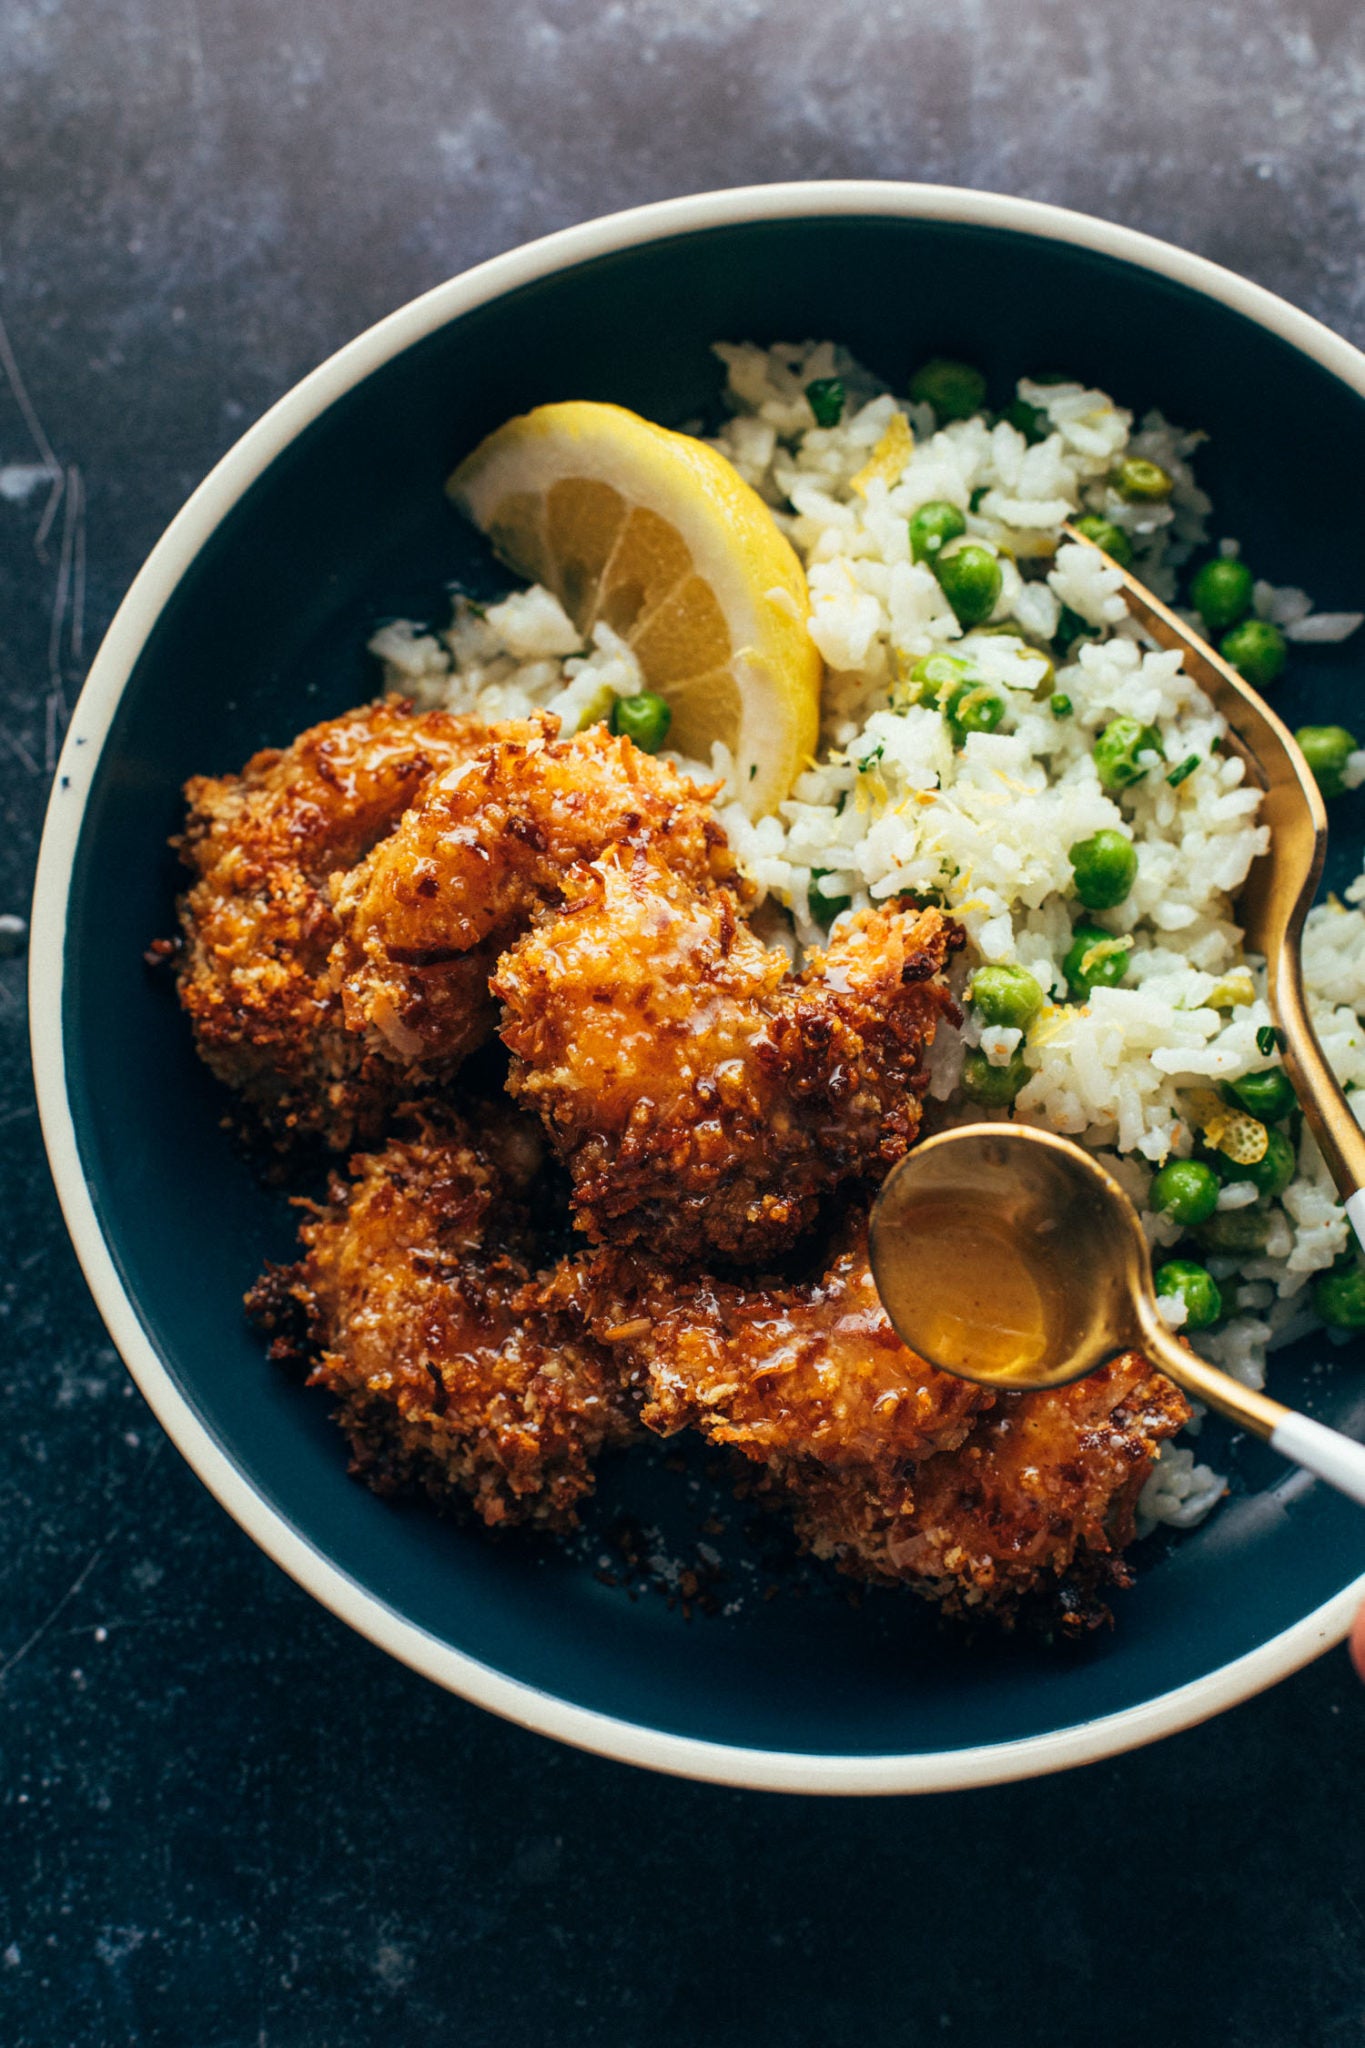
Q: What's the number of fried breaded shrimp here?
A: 6